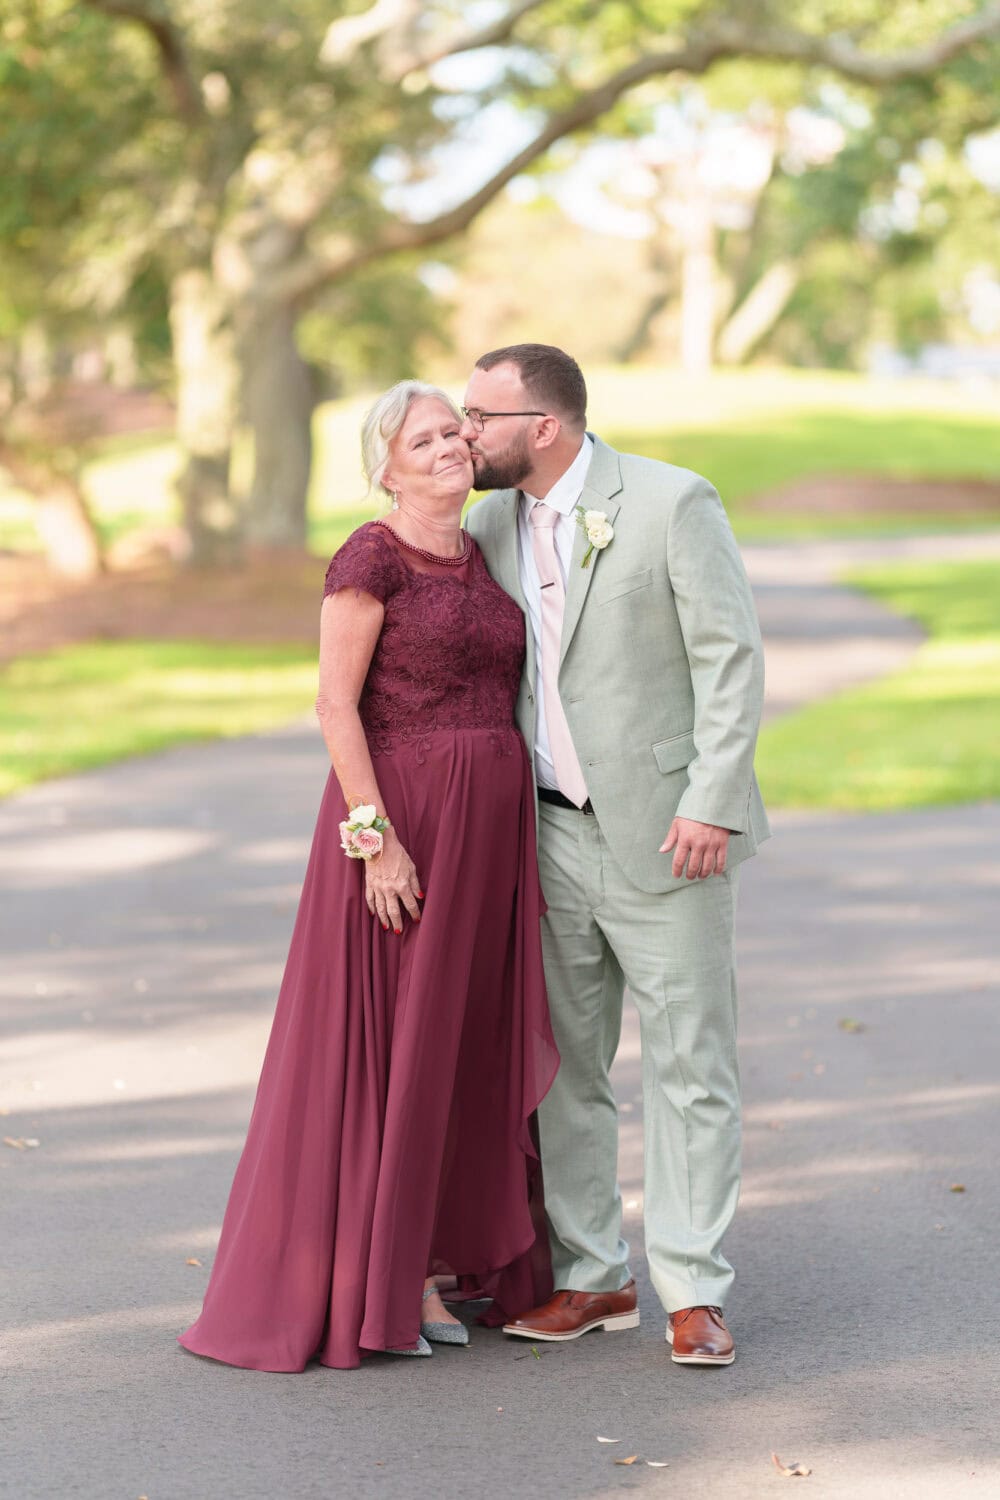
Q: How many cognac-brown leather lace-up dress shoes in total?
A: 2